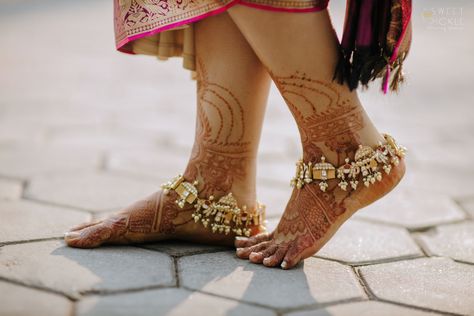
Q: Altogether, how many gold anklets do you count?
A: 2